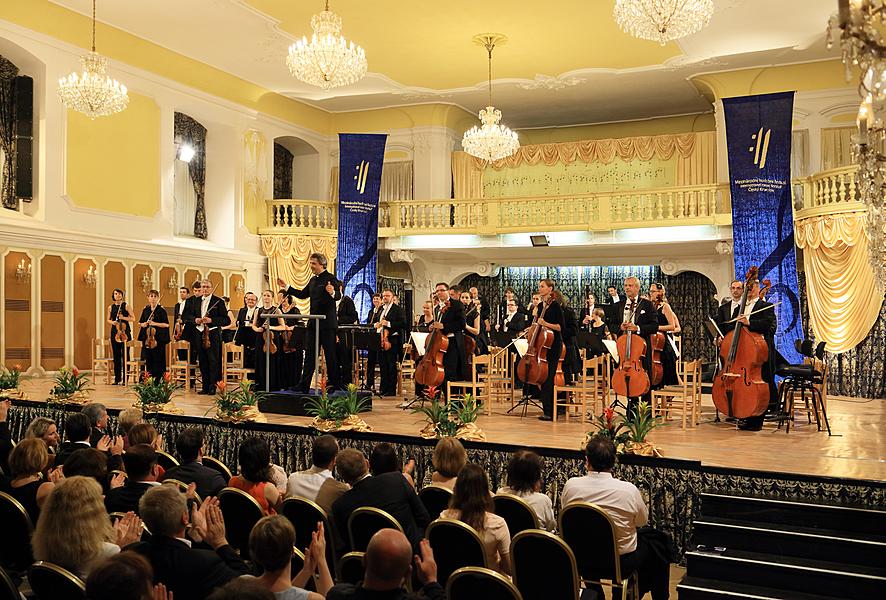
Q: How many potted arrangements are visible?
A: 7